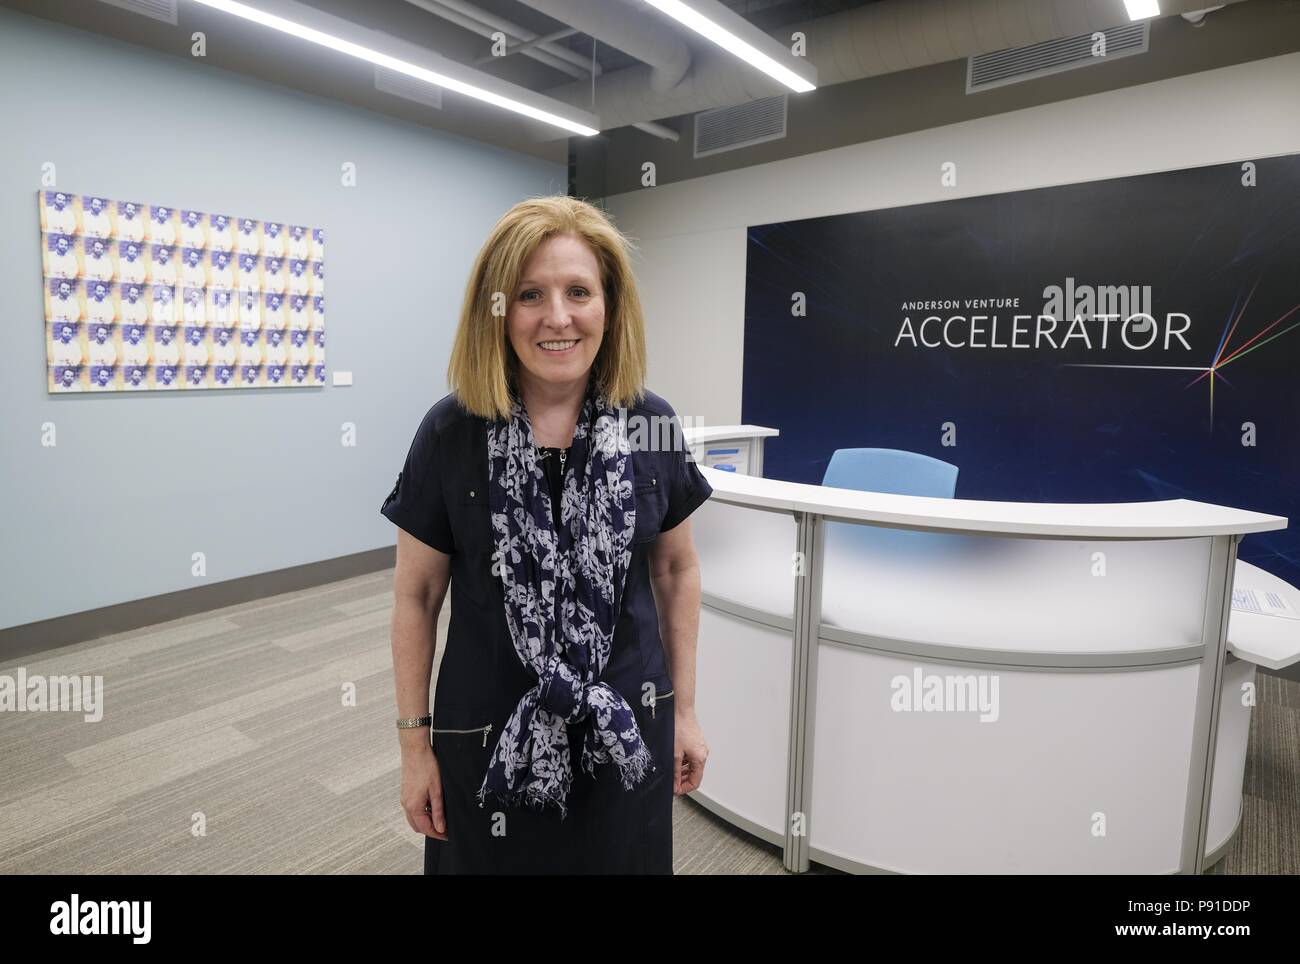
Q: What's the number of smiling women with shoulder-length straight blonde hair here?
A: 1